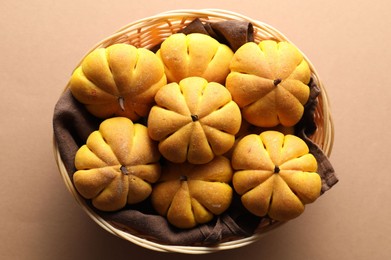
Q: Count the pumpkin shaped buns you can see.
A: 7